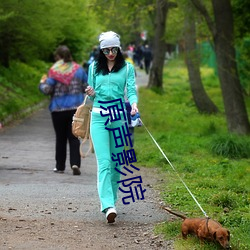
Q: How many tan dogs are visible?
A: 1